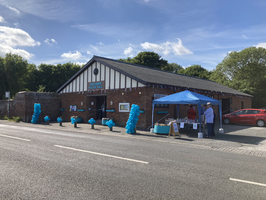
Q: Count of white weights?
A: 3